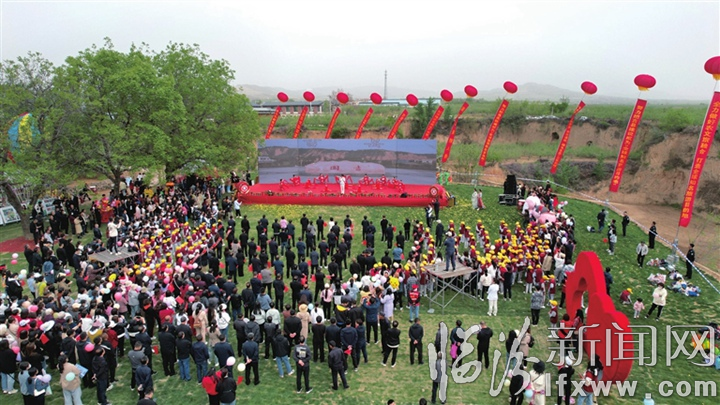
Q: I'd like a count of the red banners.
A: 11